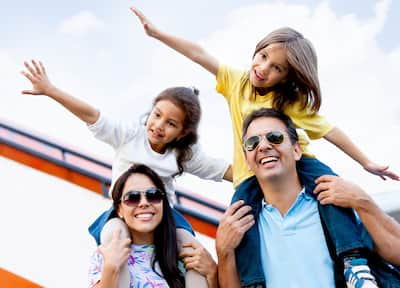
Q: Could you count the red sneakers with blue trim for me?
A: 0